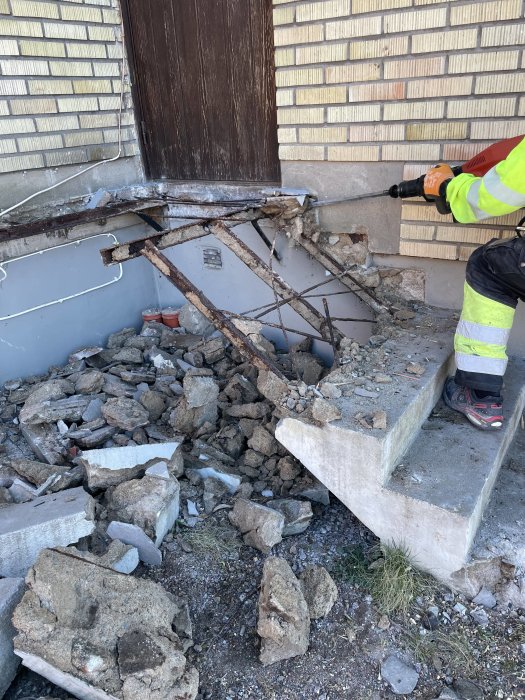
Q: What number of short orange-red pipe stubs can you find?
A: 2